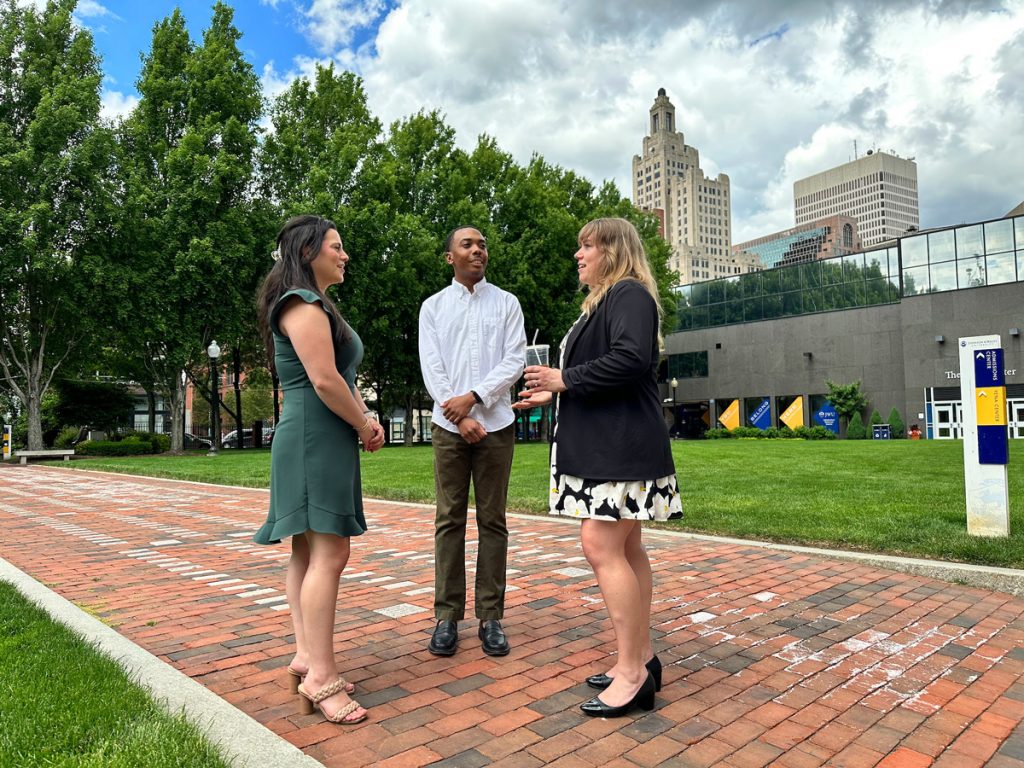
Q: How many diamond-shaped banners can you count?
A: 4